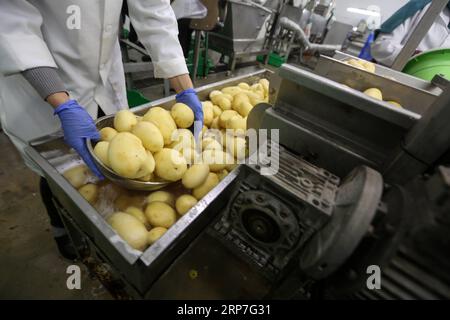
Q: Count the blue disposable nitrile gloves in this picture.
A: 2